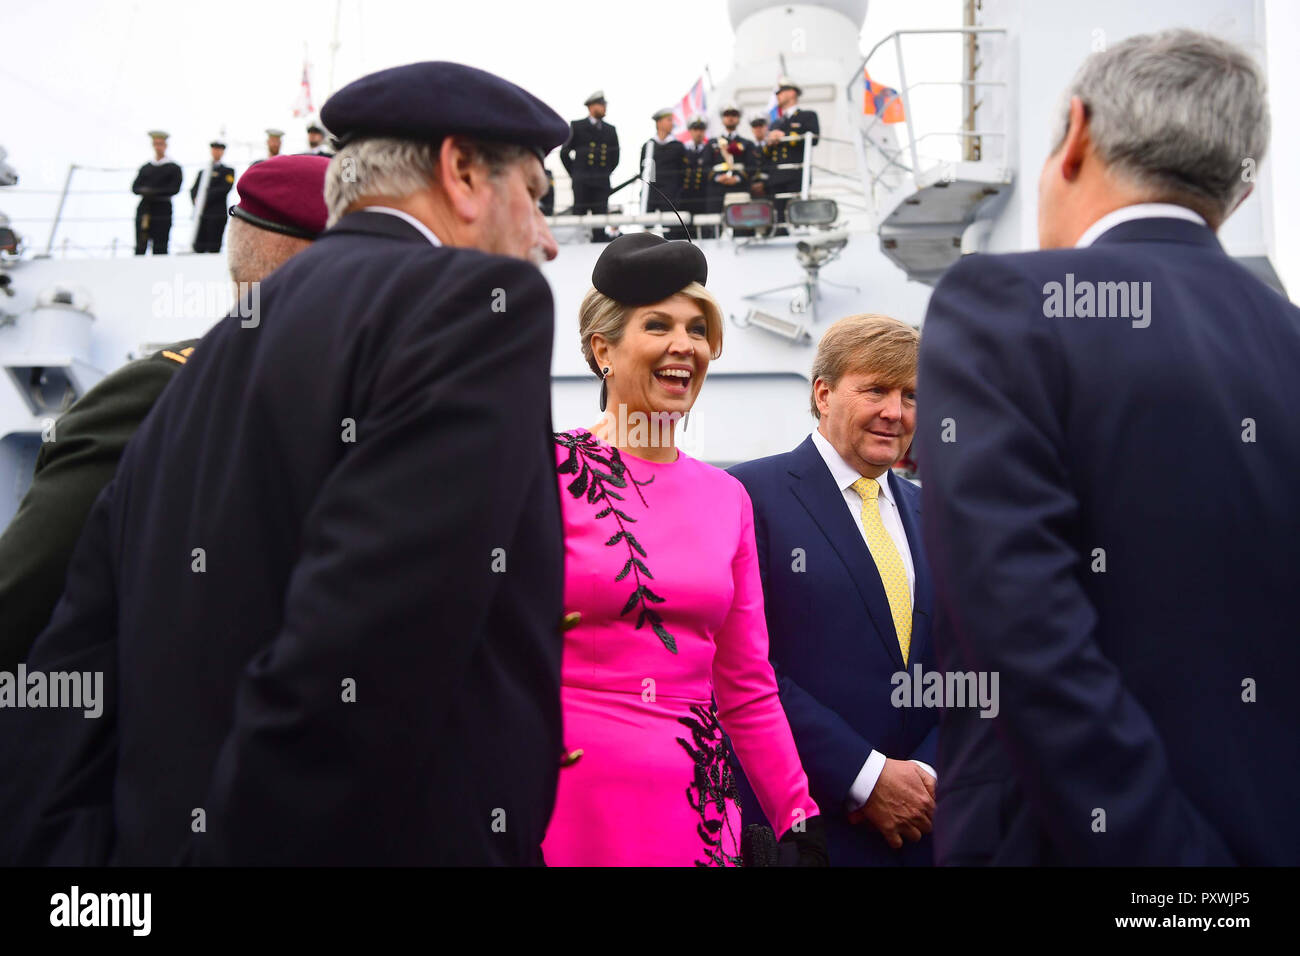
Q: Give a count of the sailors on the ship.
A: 10